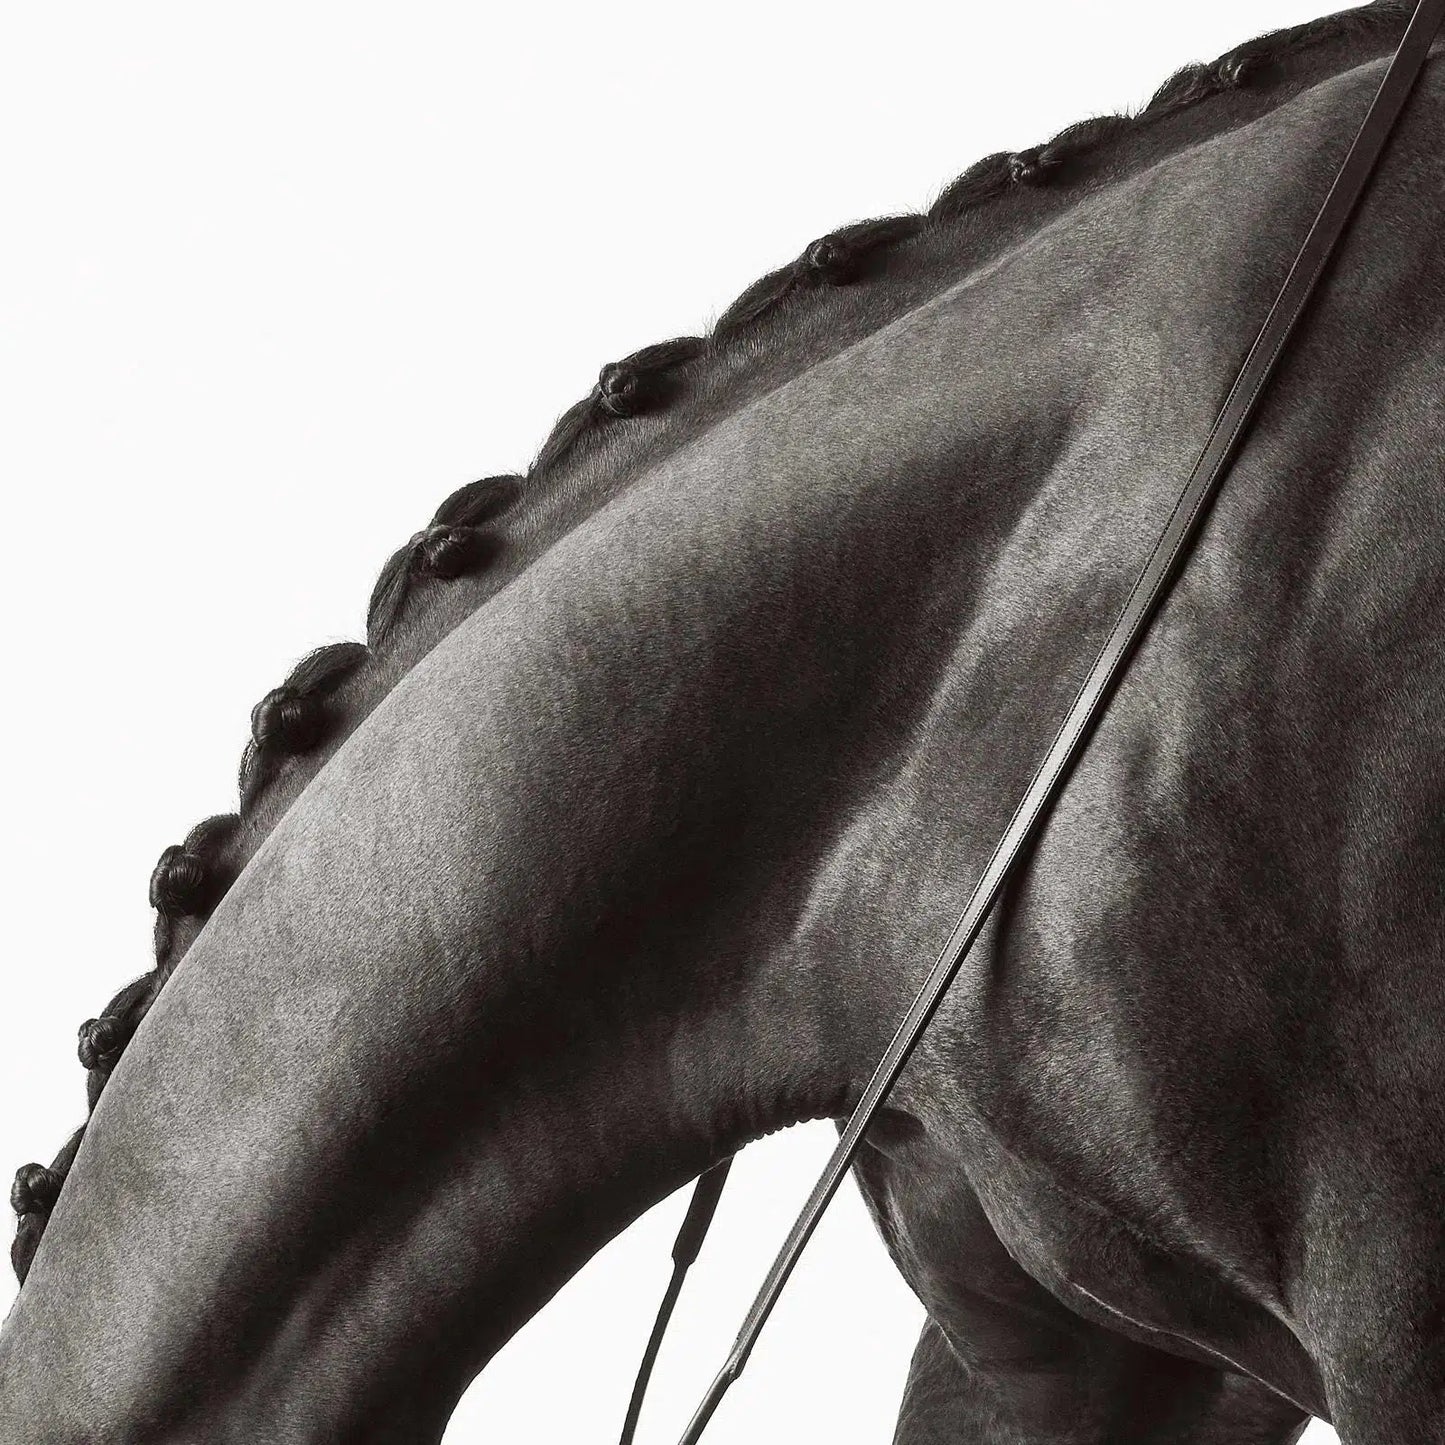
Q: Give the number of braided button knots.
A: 9